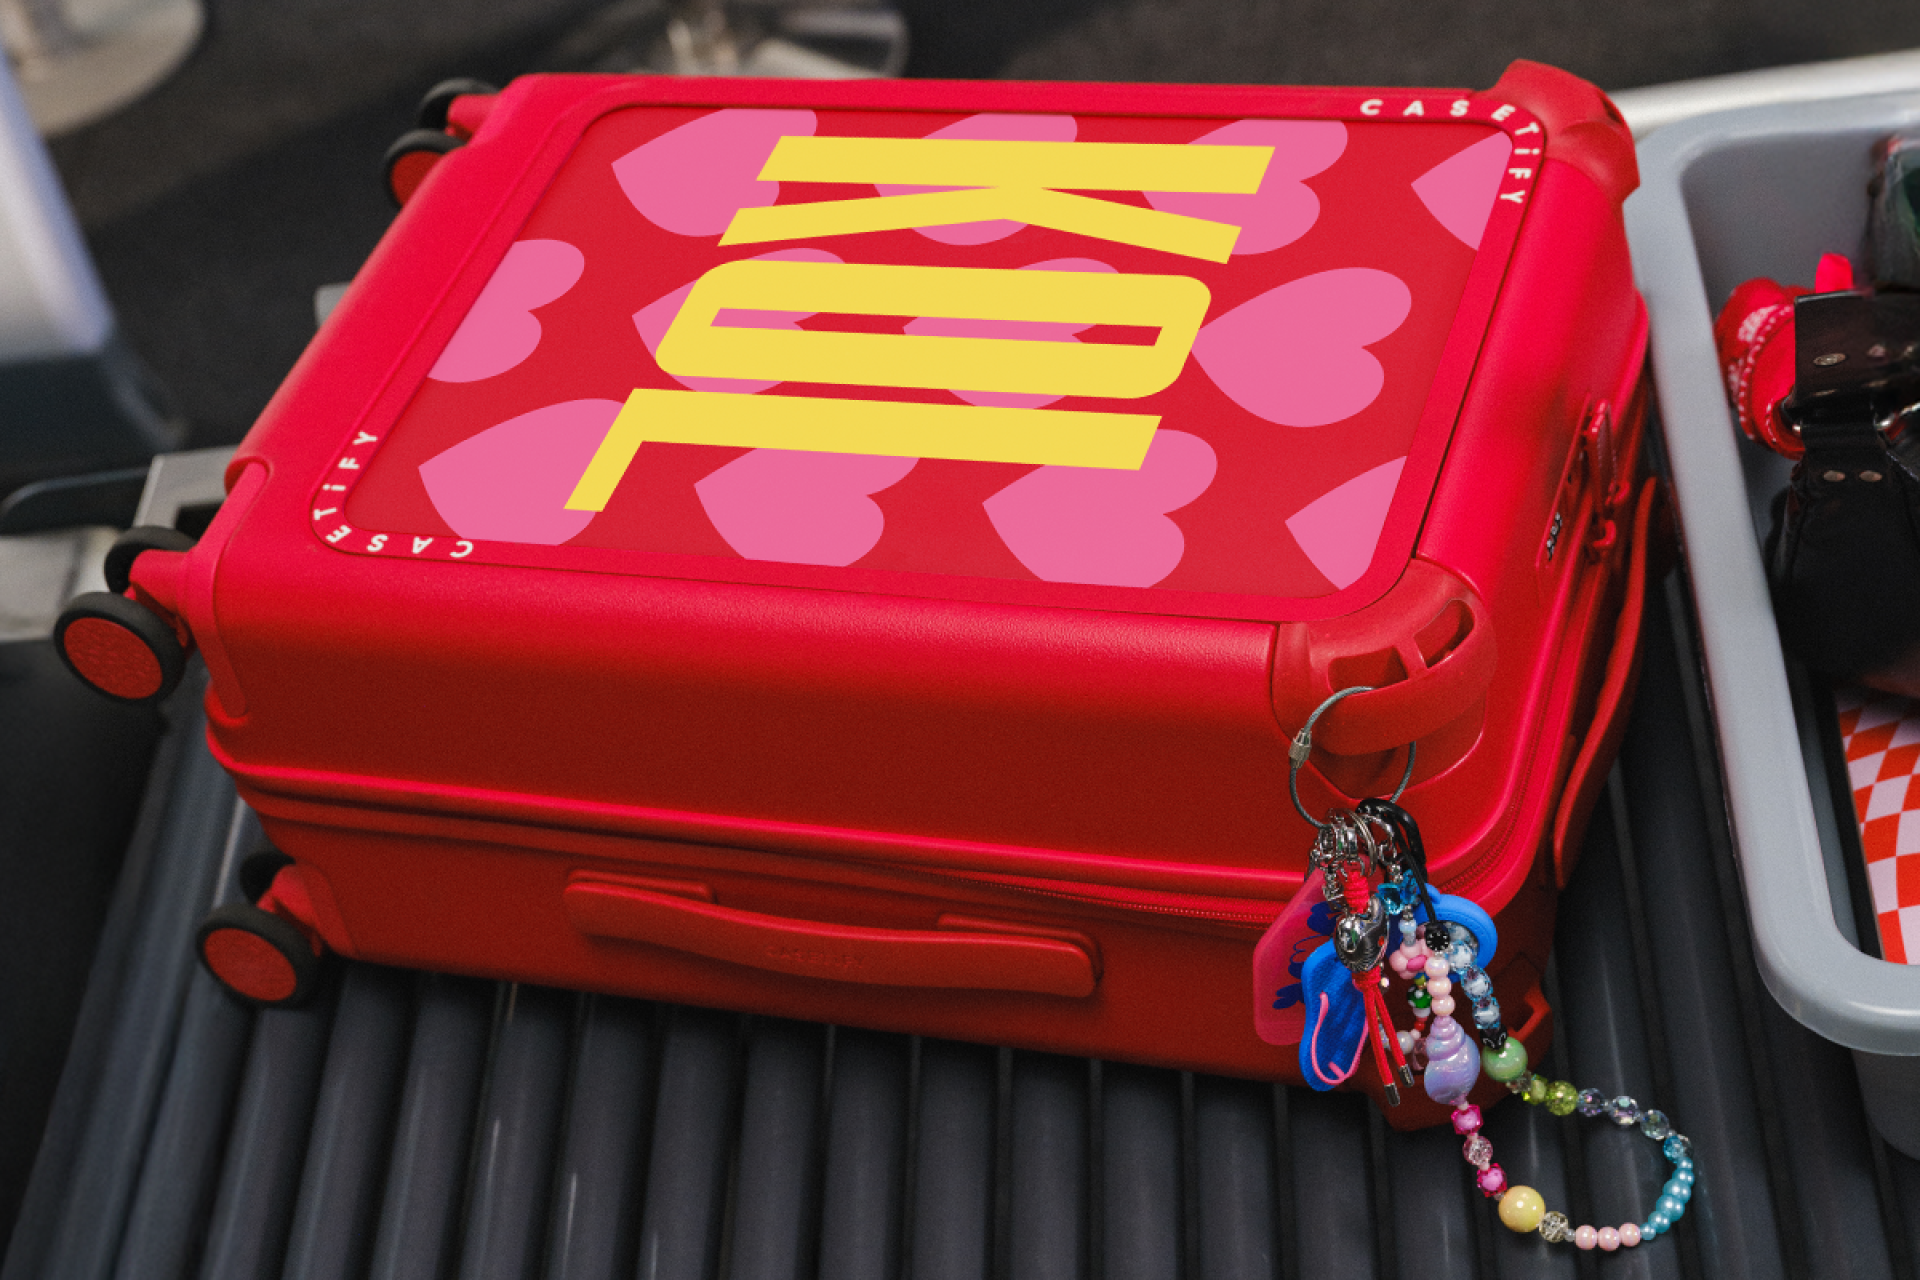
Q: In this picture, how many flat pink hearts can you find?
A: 12